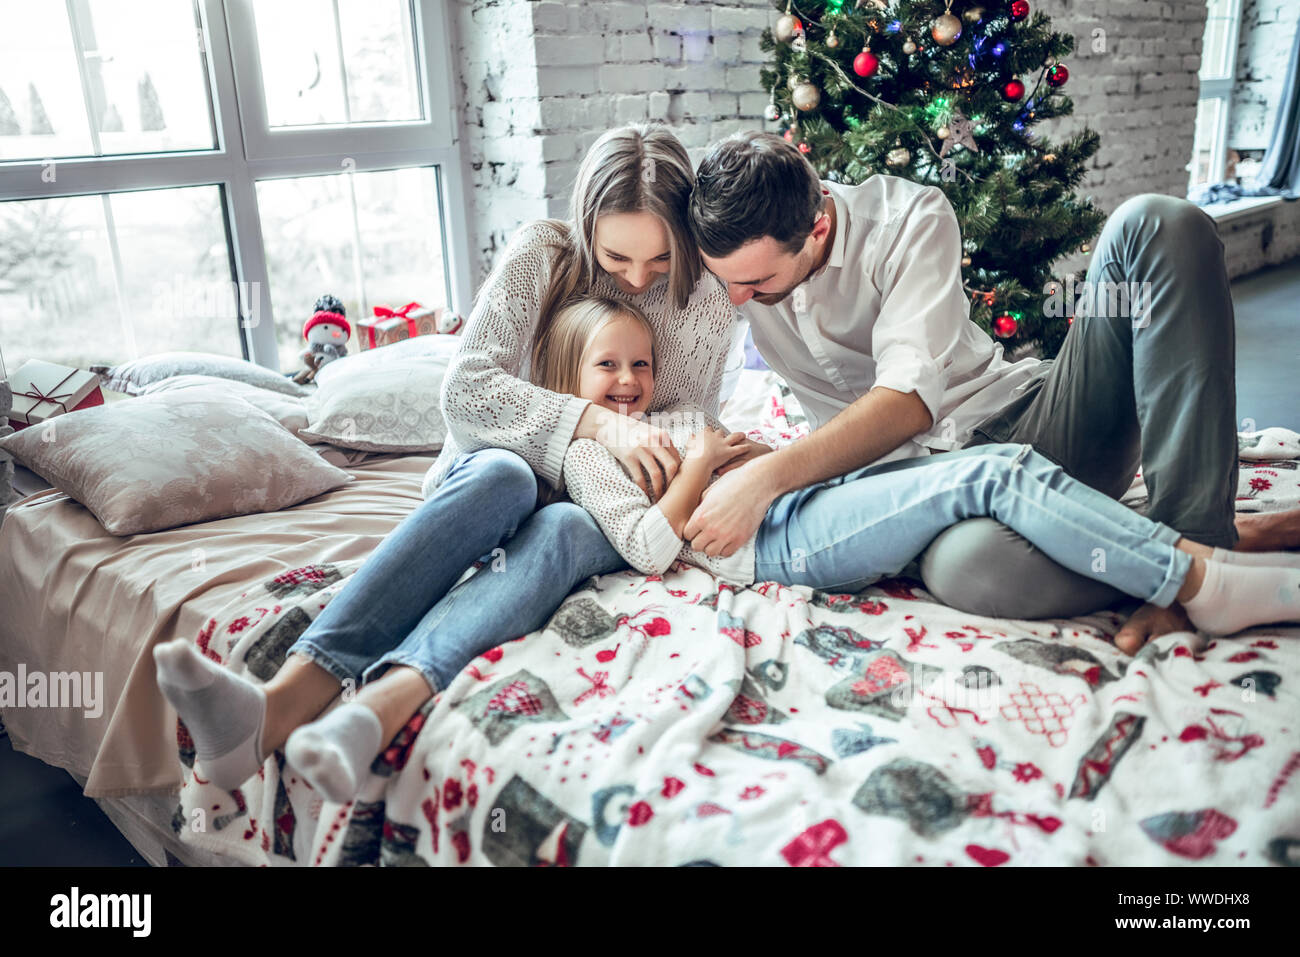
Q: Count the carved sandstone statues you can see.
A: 0